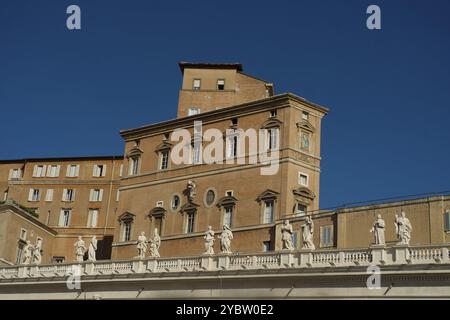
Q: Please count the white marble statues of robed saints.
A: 12